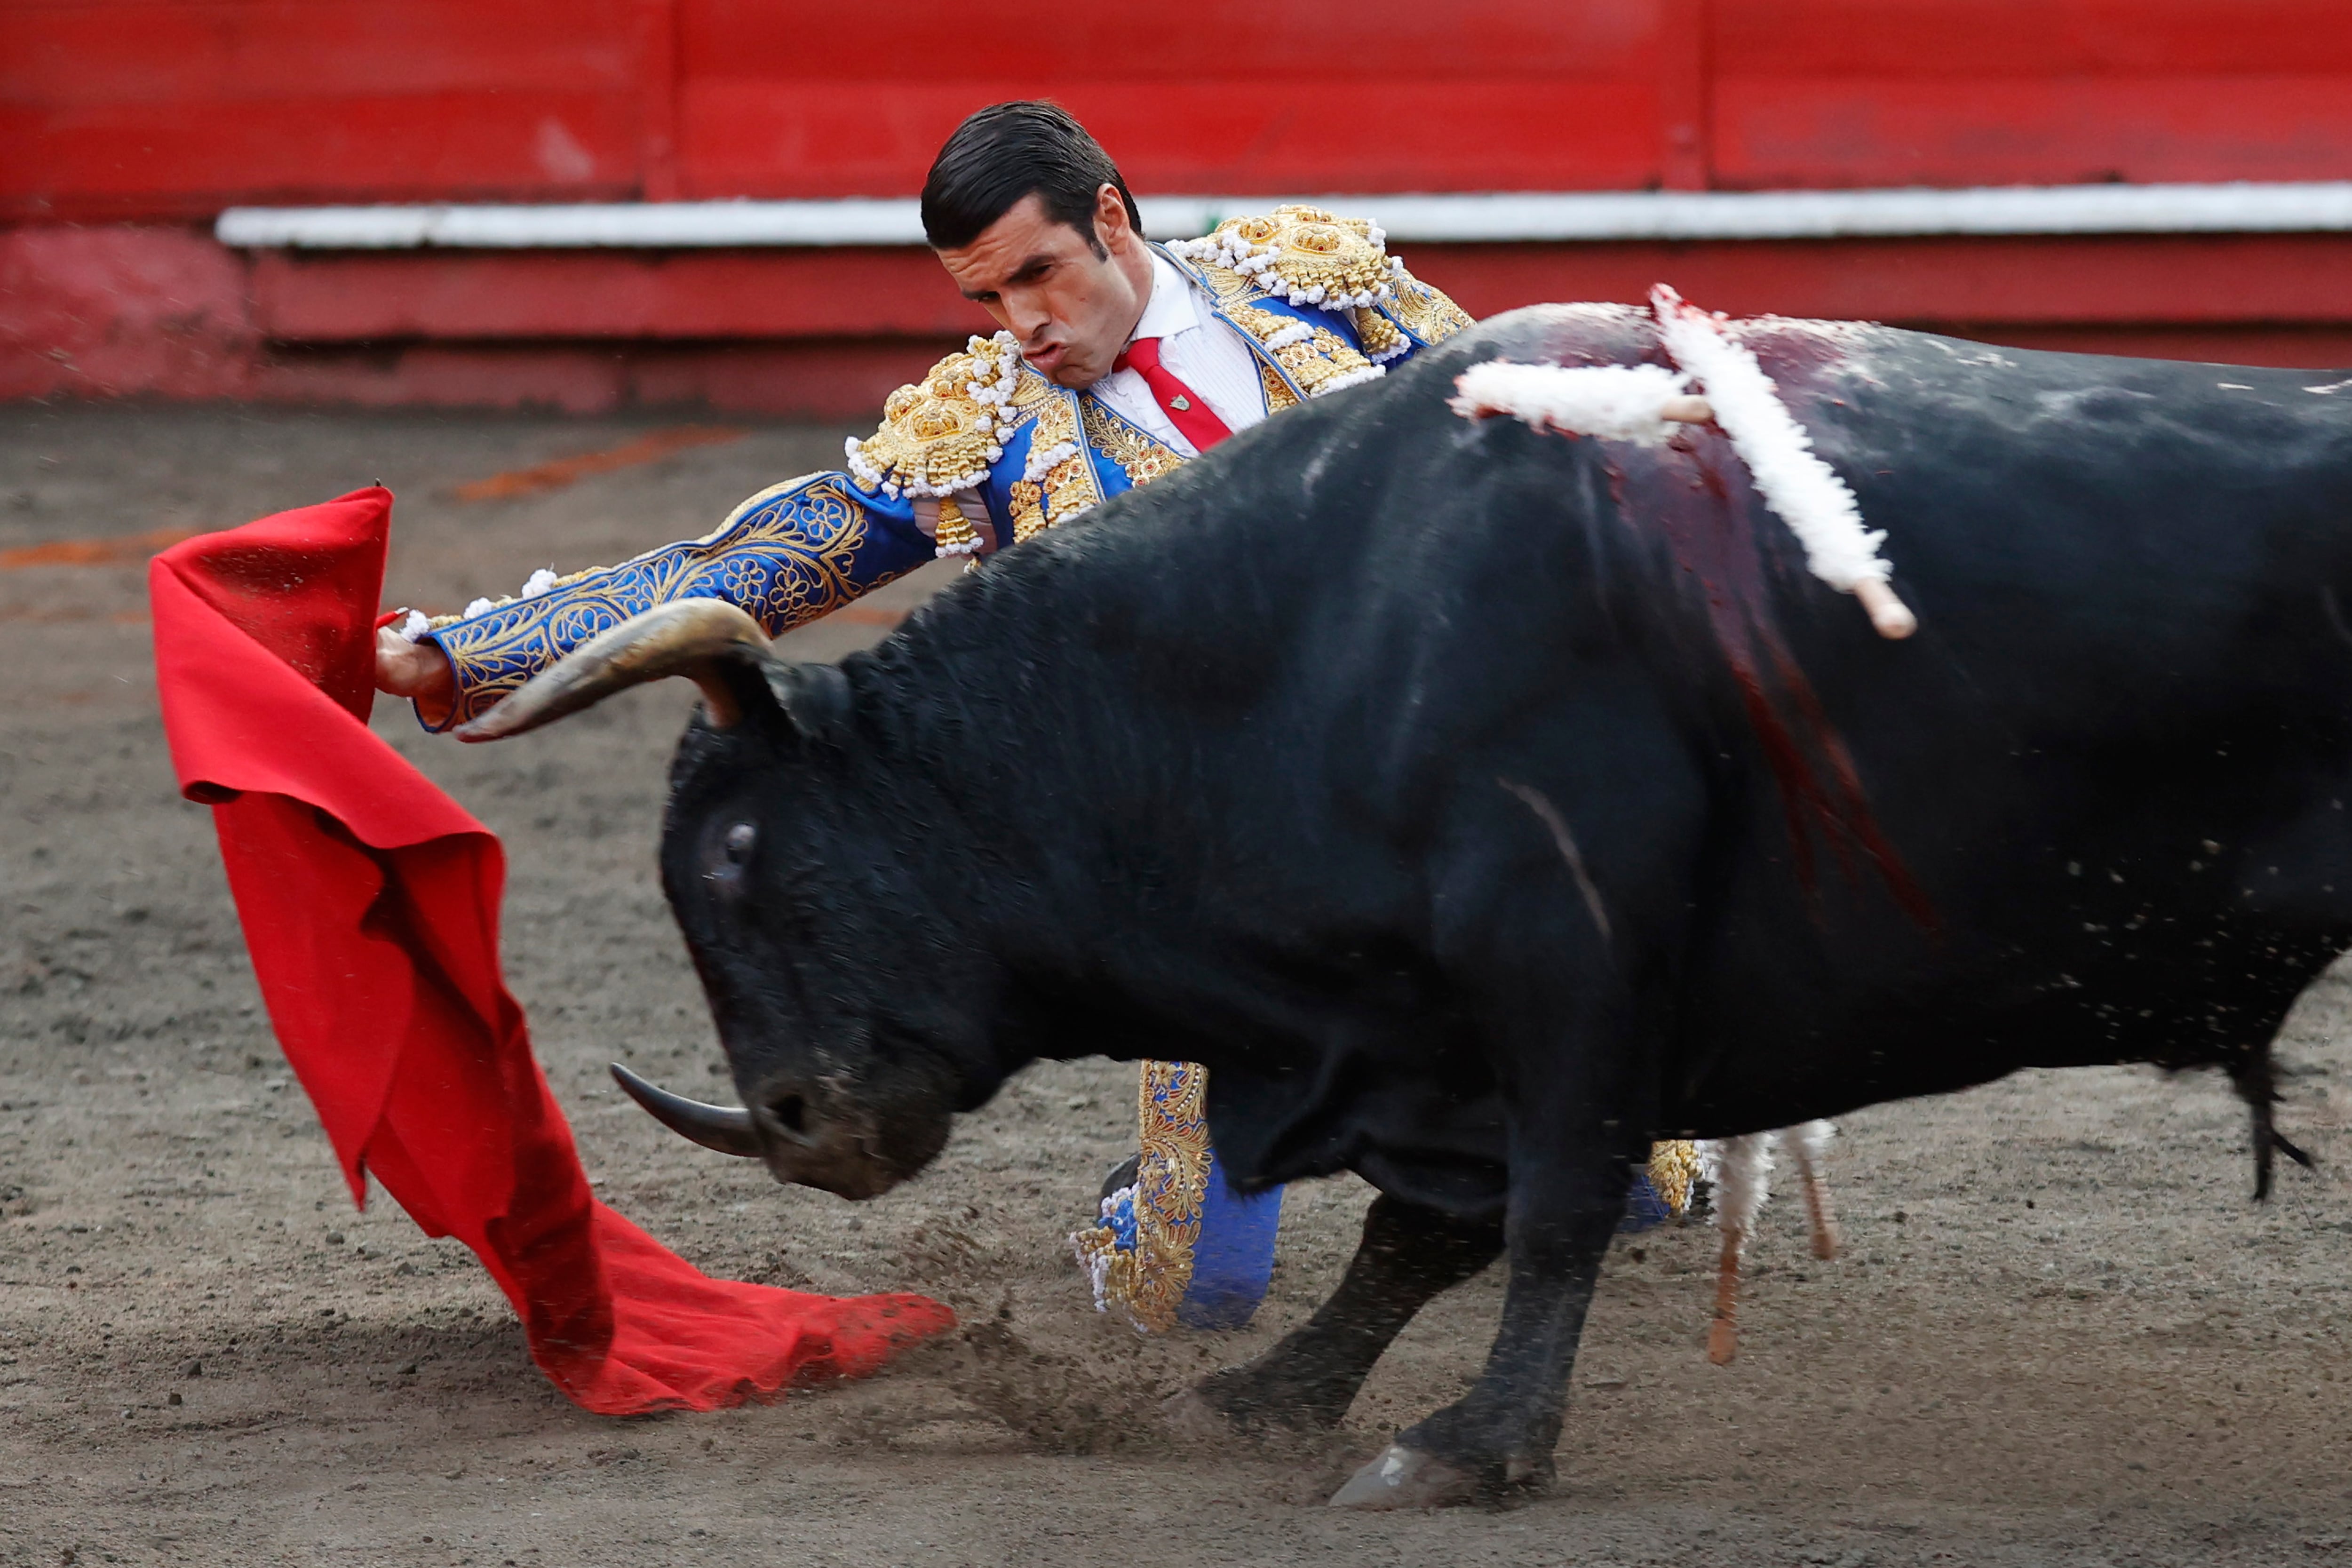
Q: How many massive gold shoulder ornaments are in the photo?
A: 2